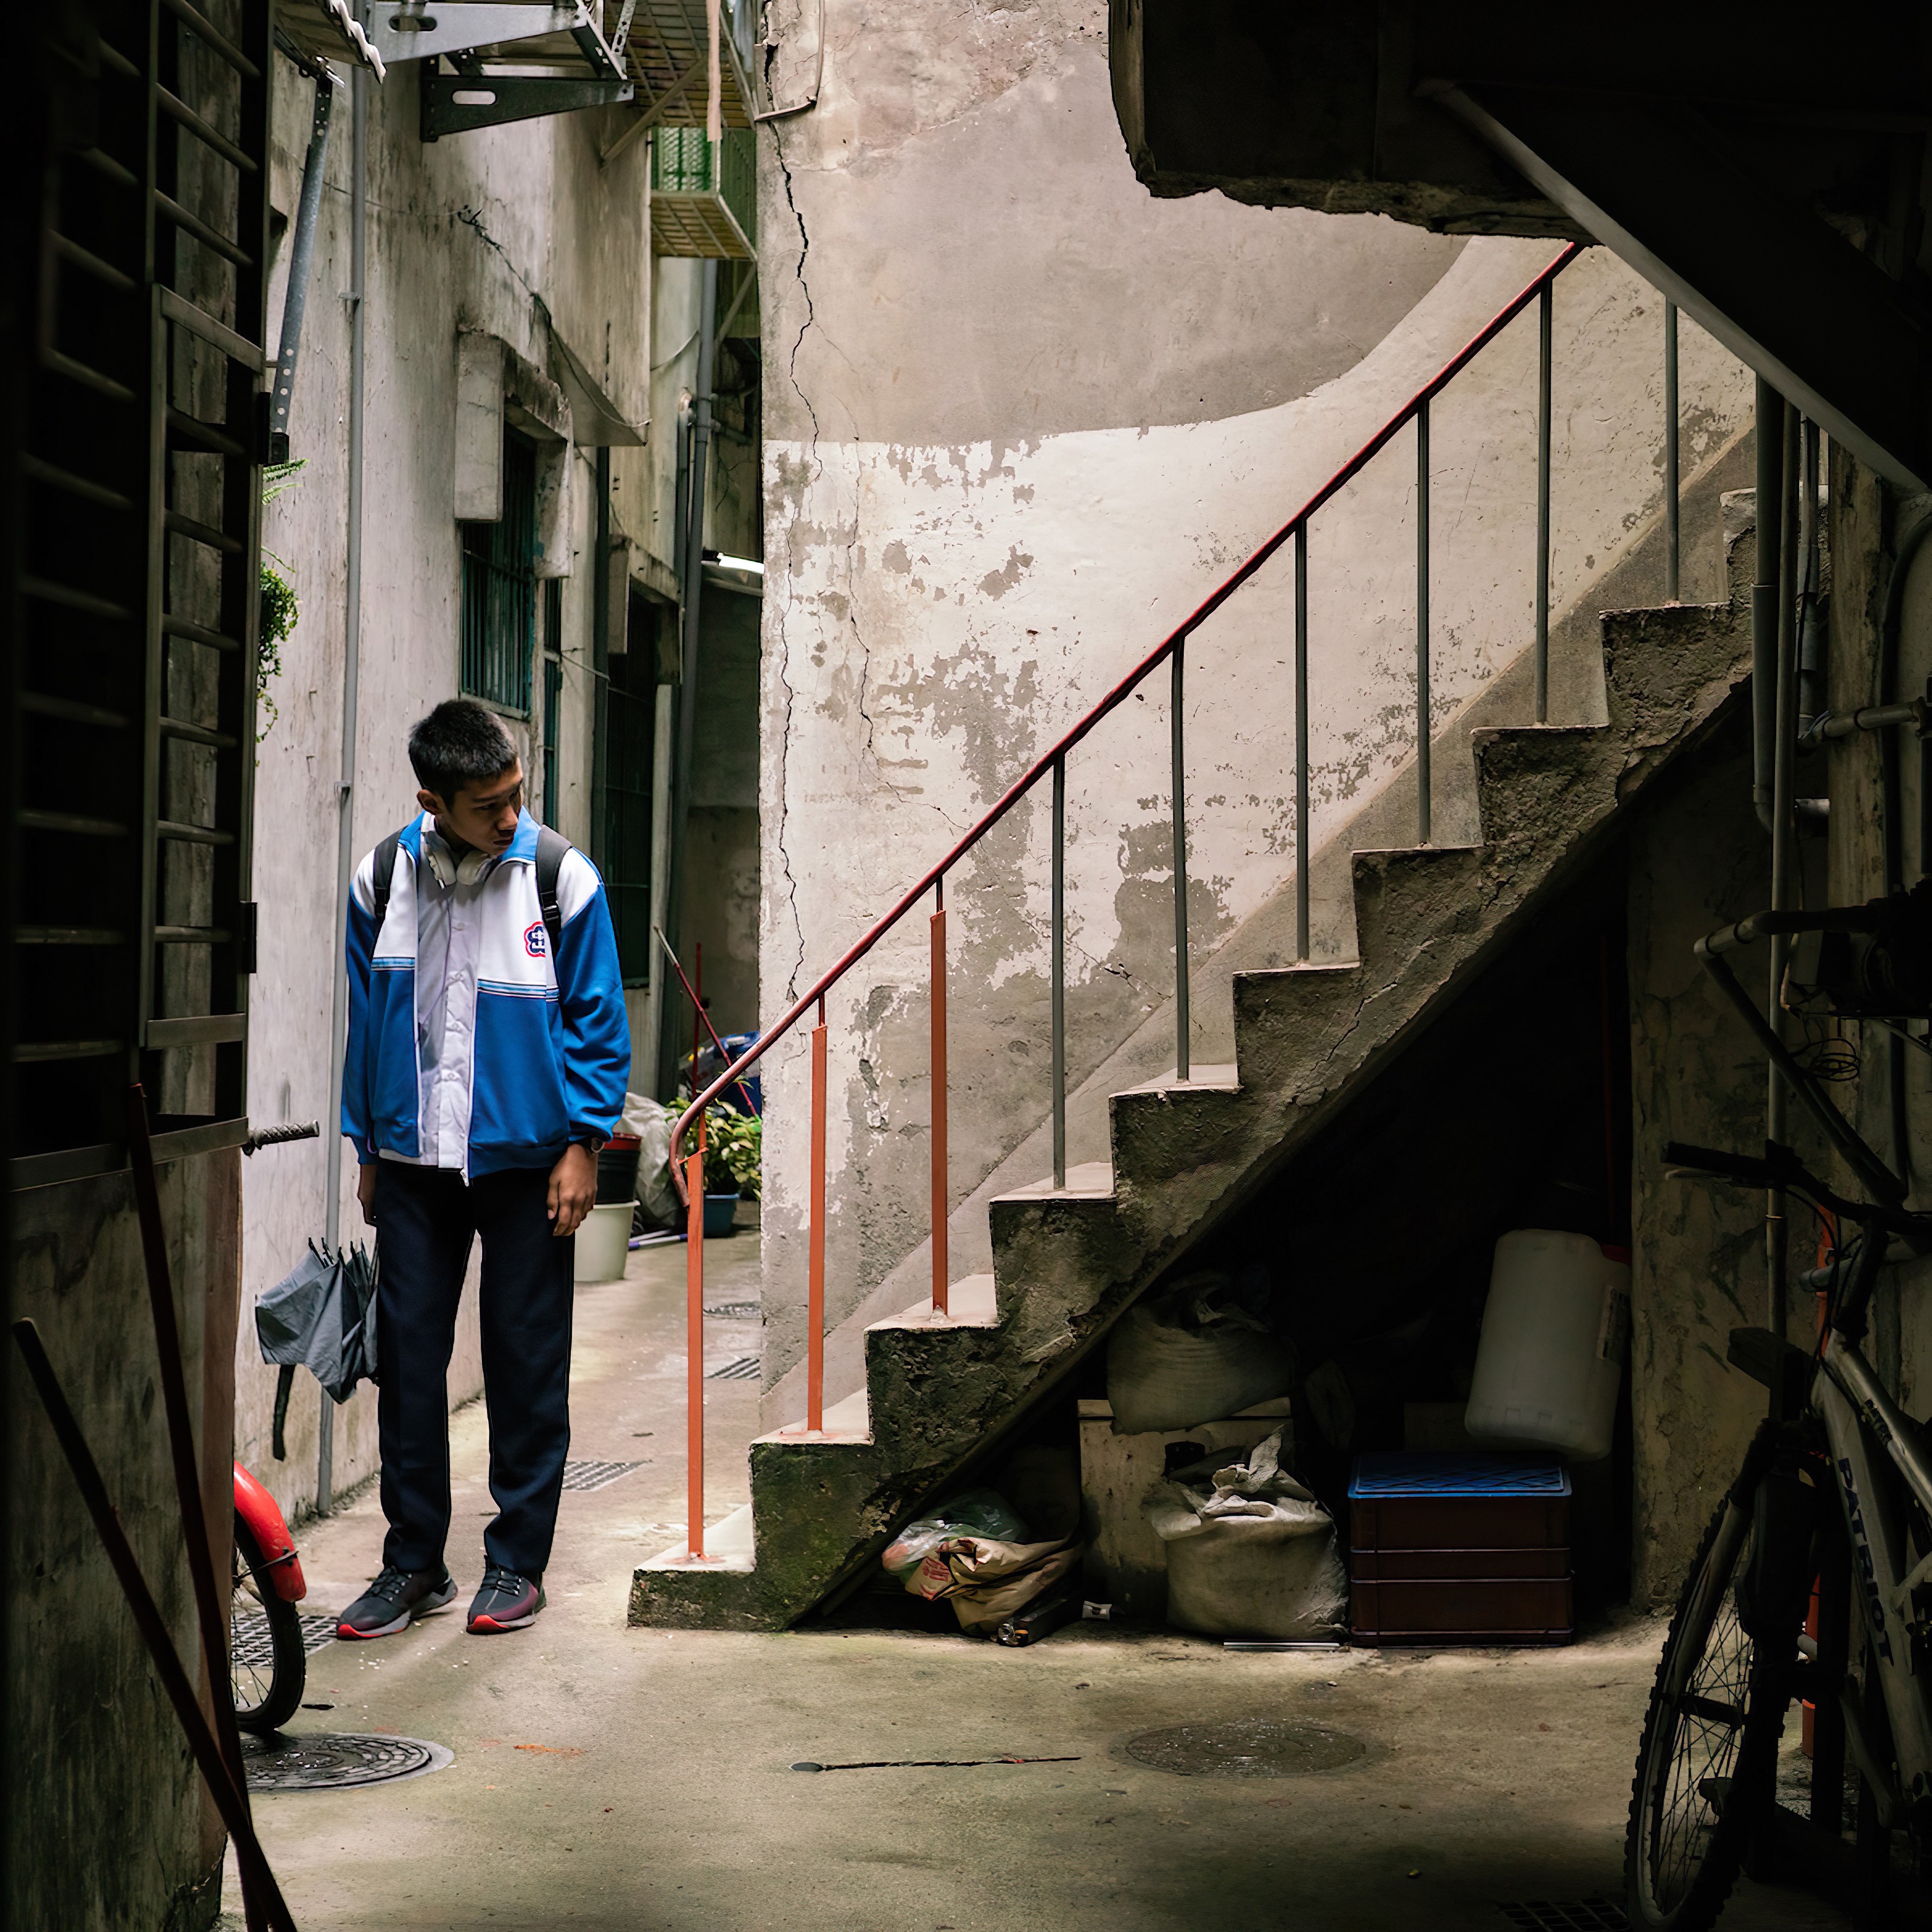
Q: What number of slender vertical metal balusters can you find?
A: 9